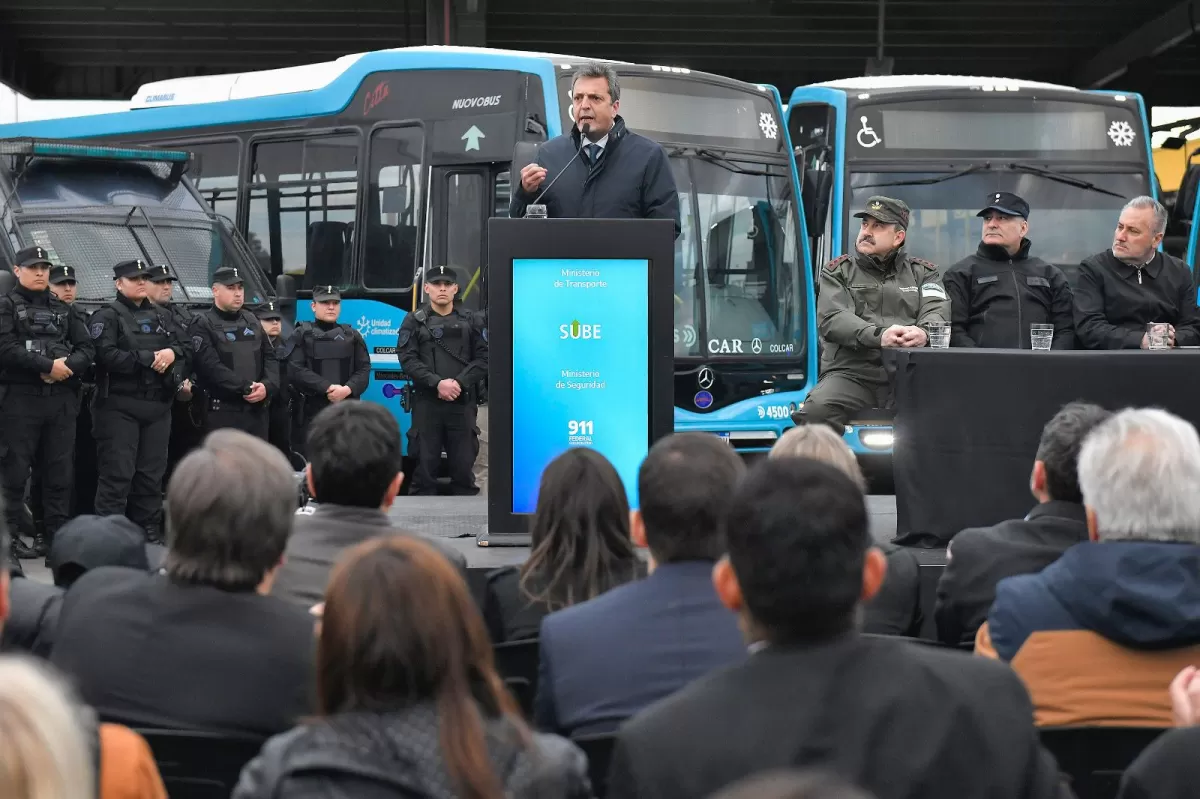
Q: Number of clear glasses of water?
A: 4